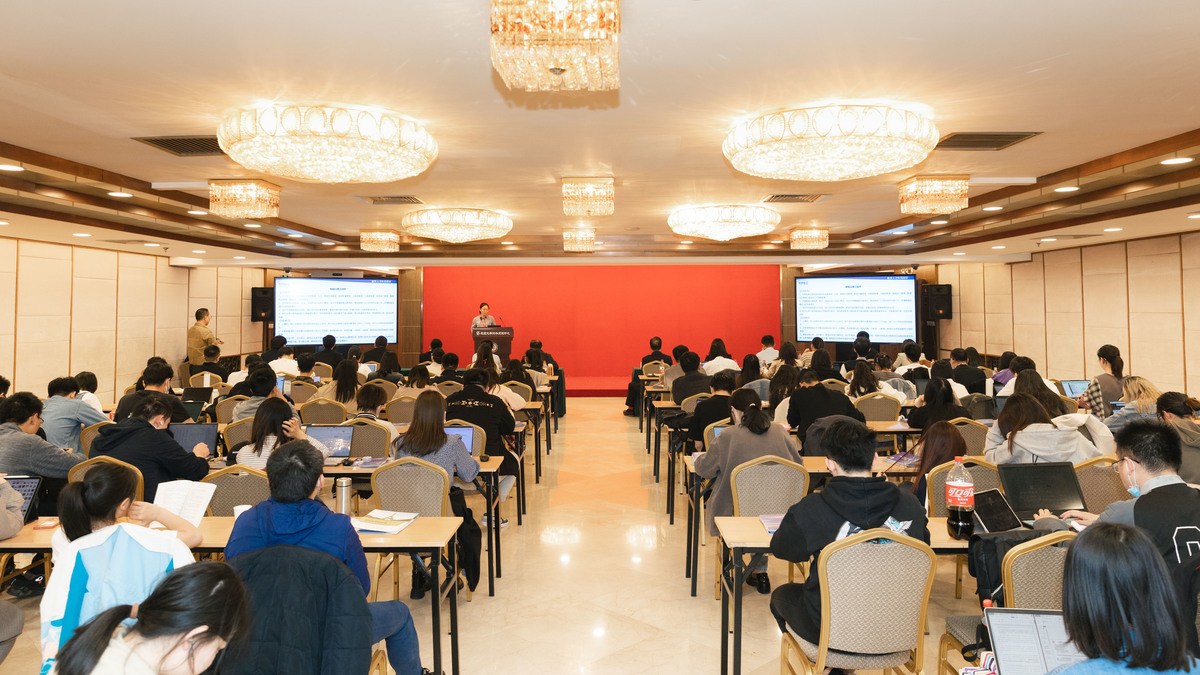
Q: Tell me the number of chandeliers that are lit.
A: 11